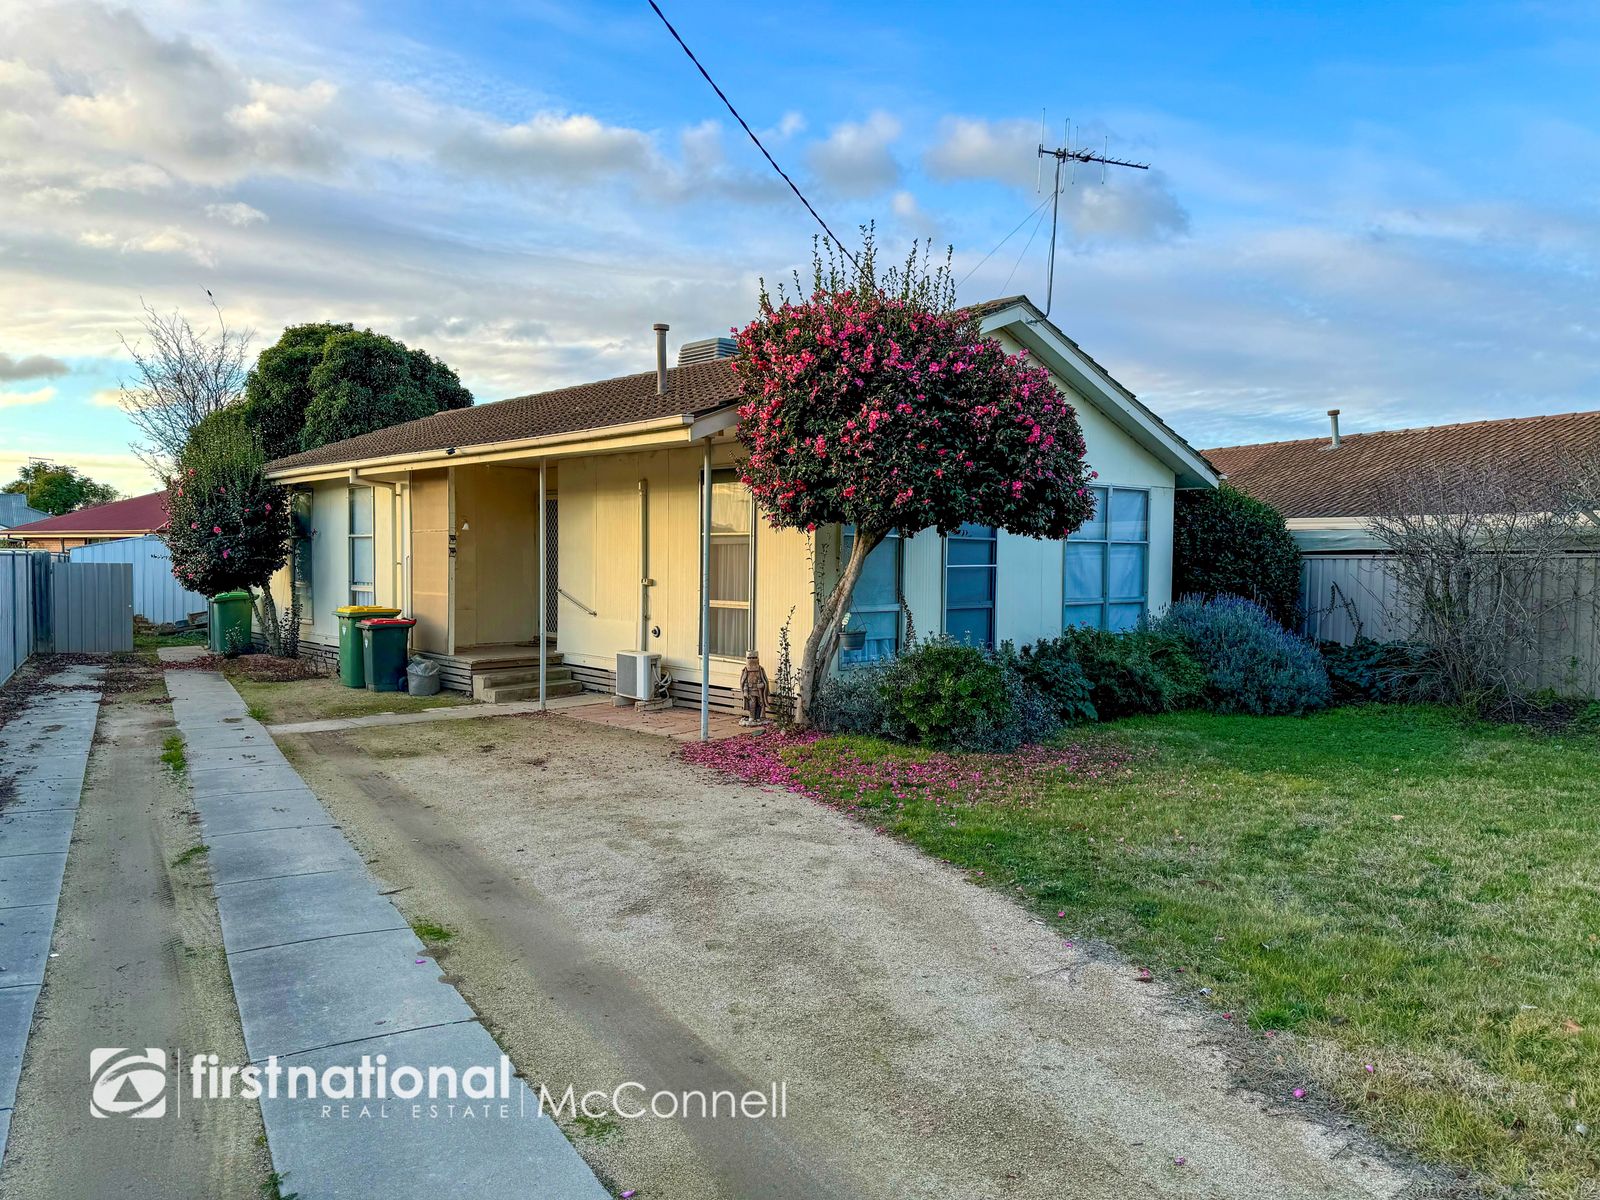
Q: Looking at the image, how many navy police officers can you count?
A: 0